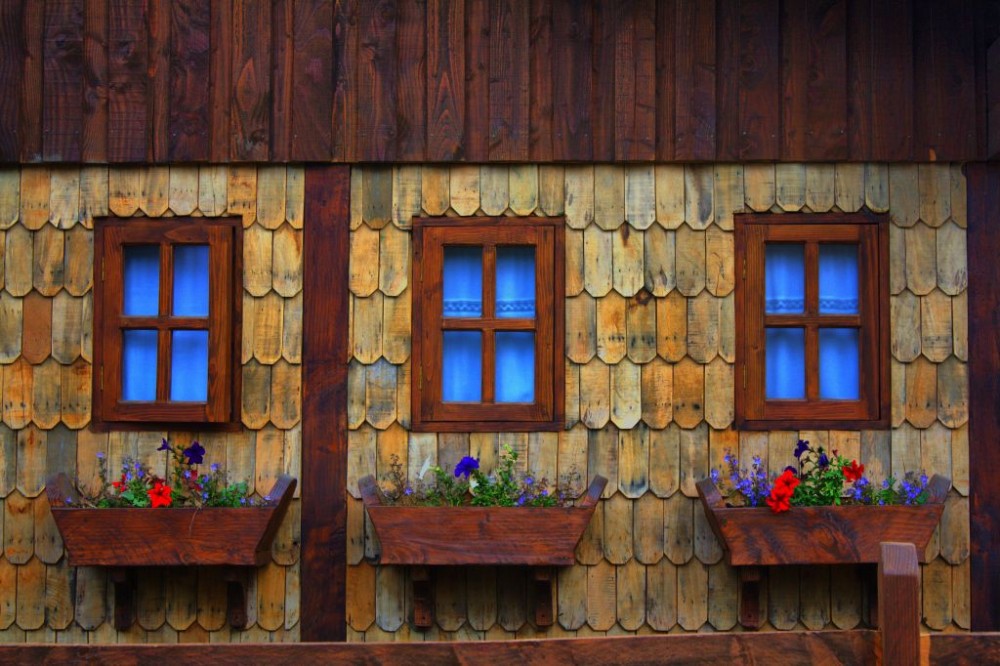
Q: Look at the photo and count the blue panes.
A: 12